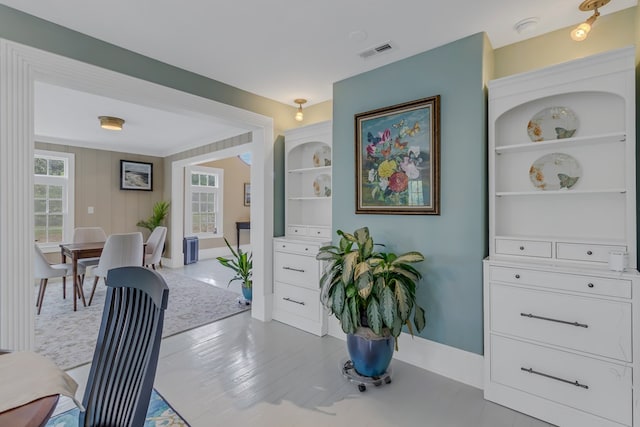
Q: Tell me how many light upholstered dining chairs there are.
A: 4